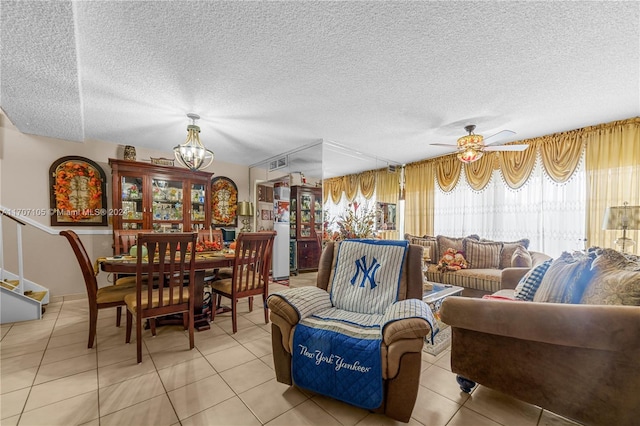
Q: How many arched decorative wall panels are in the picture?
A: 2